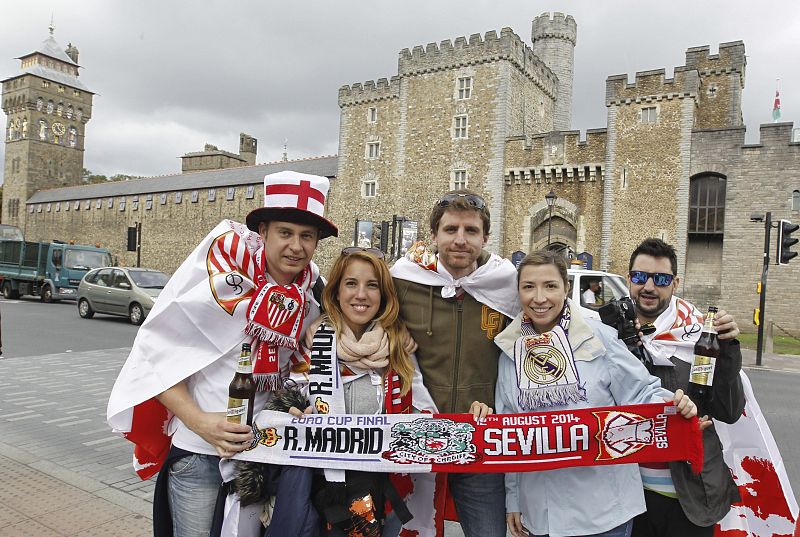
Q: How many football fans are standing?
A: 5